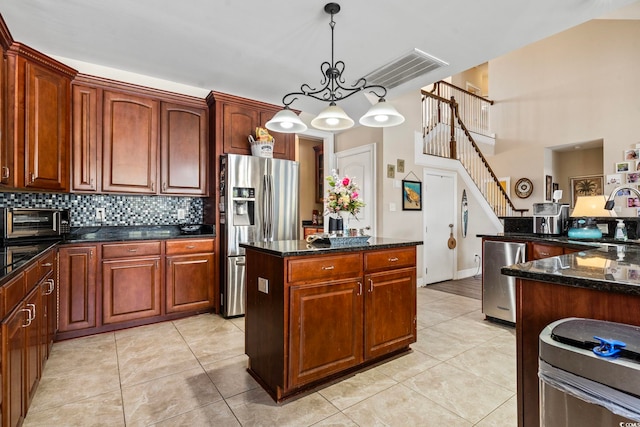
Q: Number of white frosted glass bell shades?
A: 3